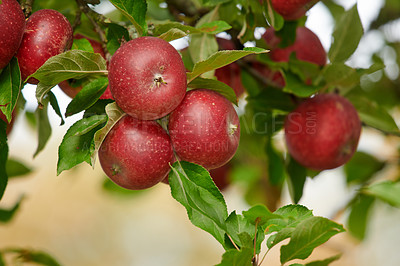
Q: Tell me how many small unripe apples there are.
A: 0